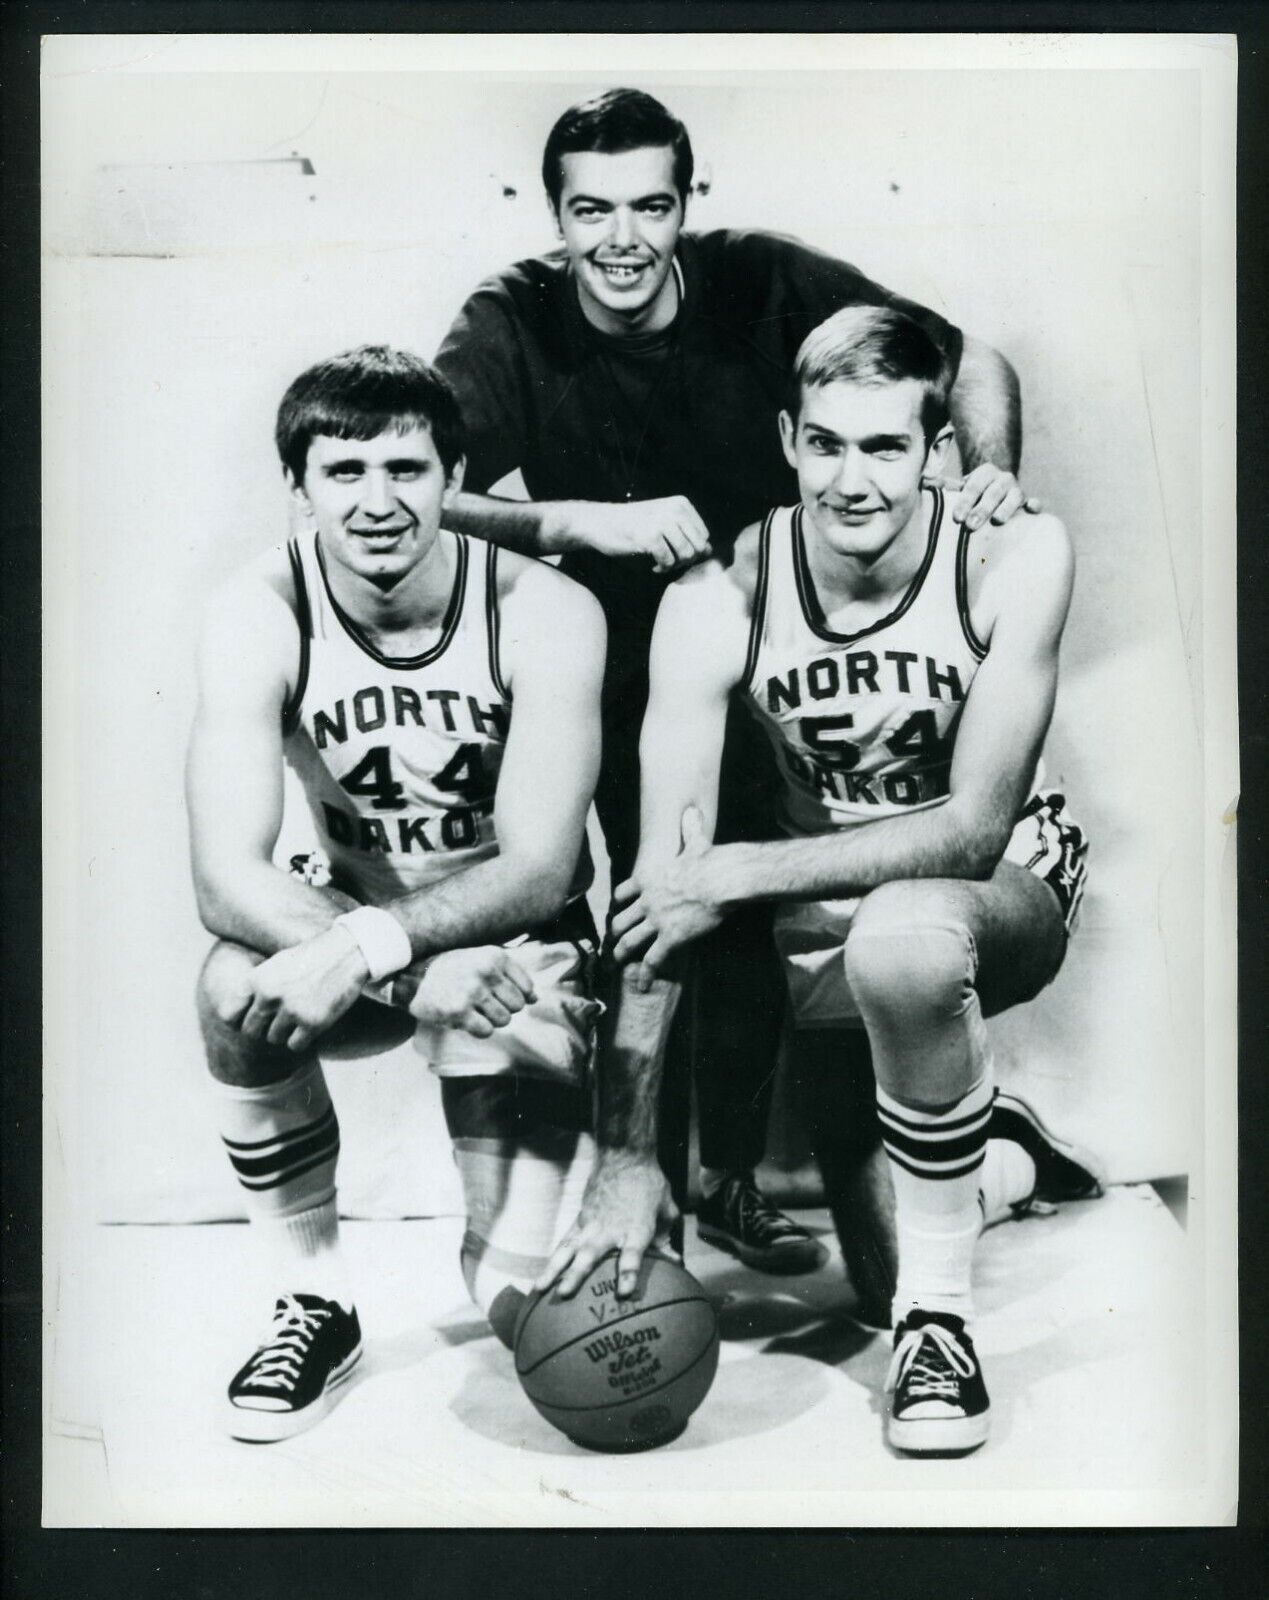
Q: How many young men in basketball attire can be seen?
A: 2